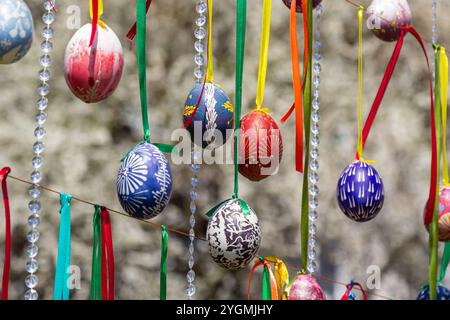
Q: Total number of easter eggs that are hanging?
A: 12